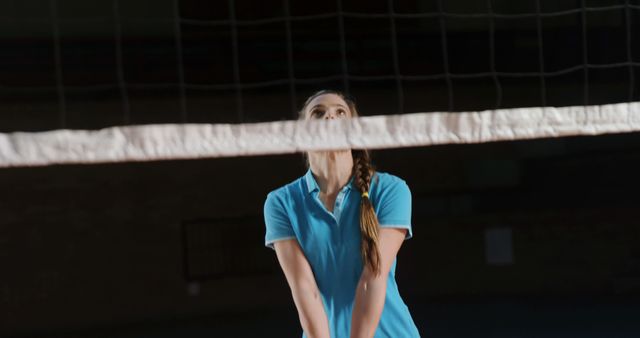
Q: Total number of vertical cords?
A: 12